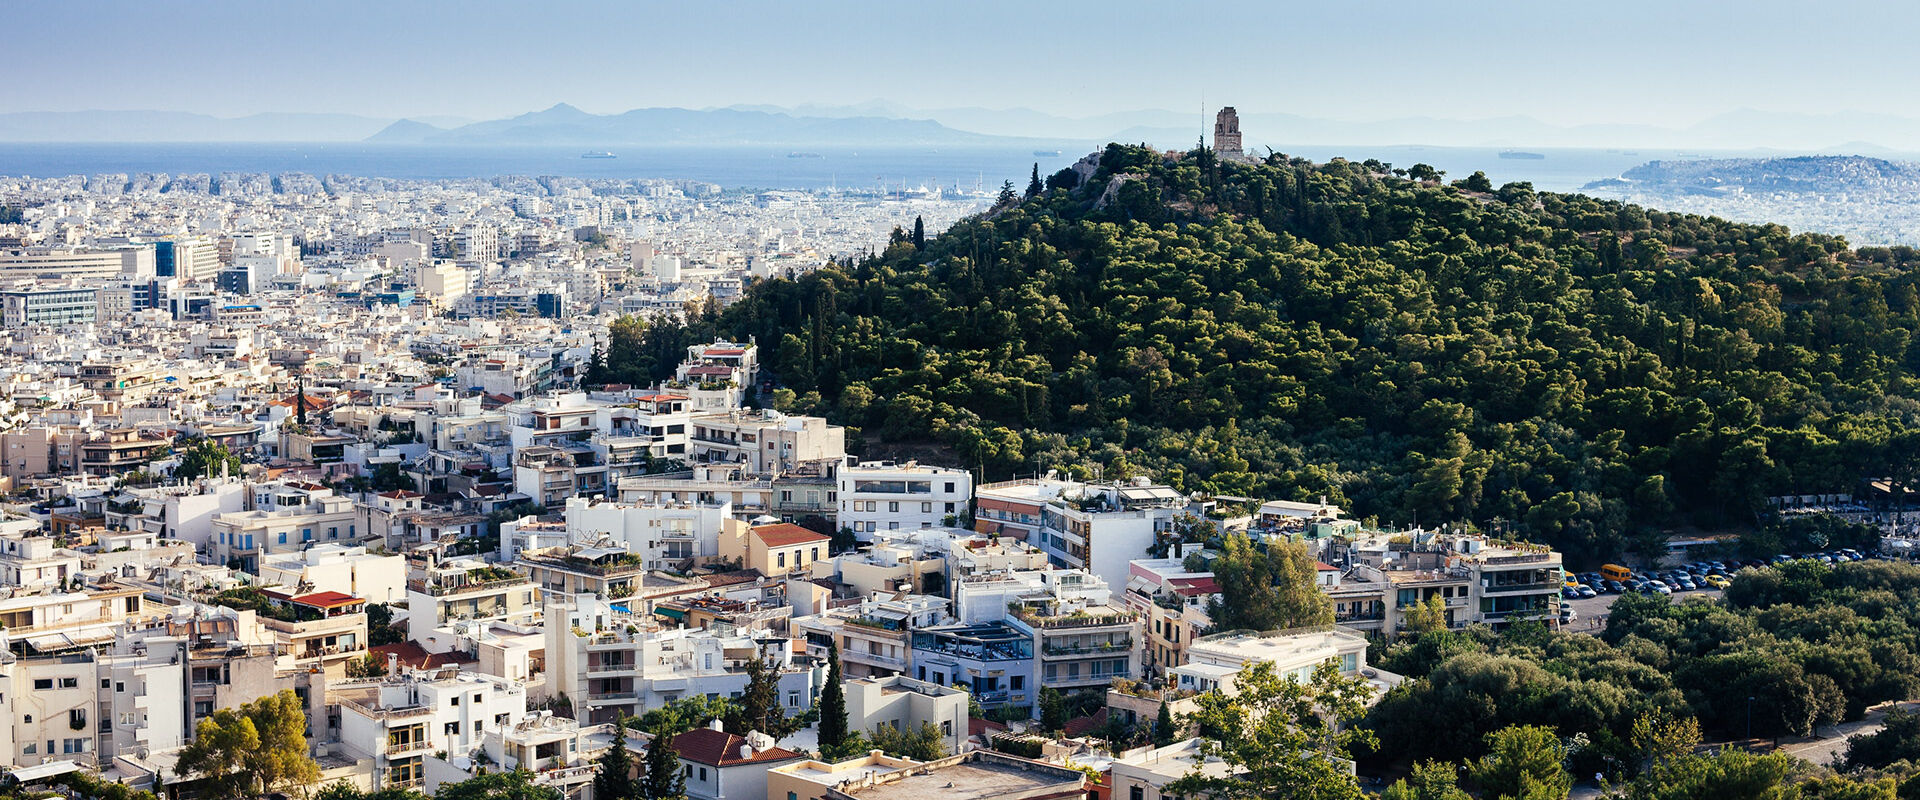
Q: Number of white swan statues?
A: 0